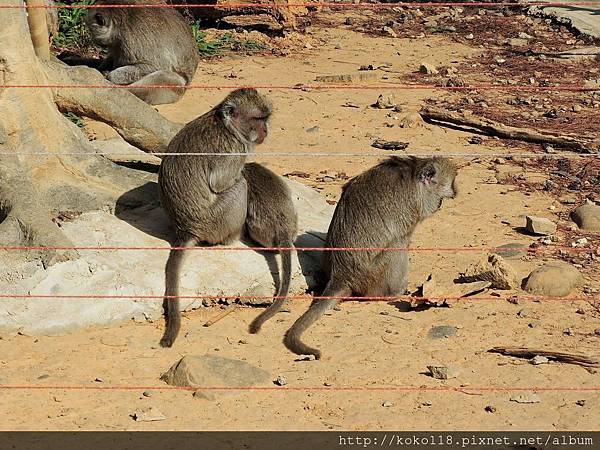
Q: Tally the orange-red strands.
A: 5